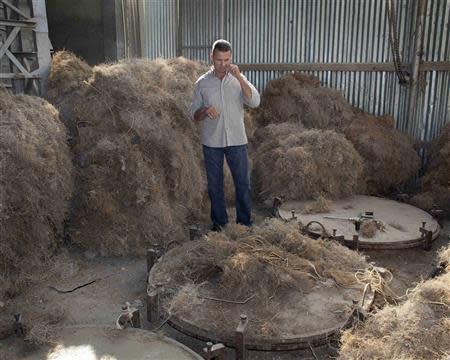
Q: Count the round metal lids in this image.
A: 3